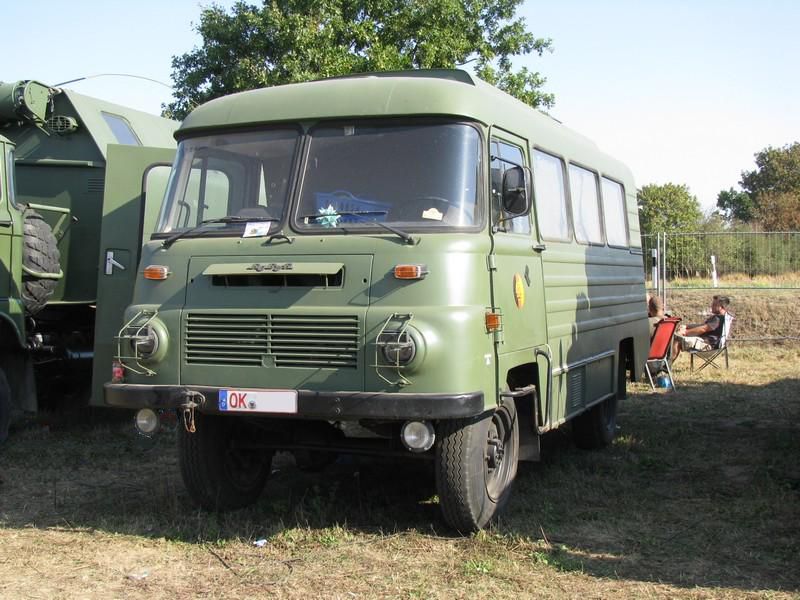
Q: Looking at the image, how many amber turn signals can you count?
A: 3